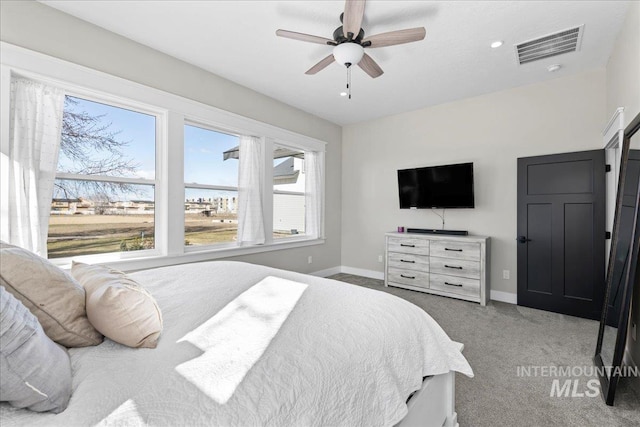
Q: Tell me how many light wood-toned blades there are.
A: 5